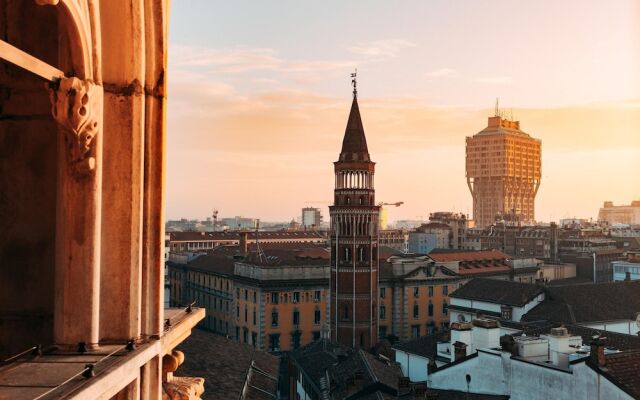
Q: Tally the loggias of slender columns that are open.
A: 1